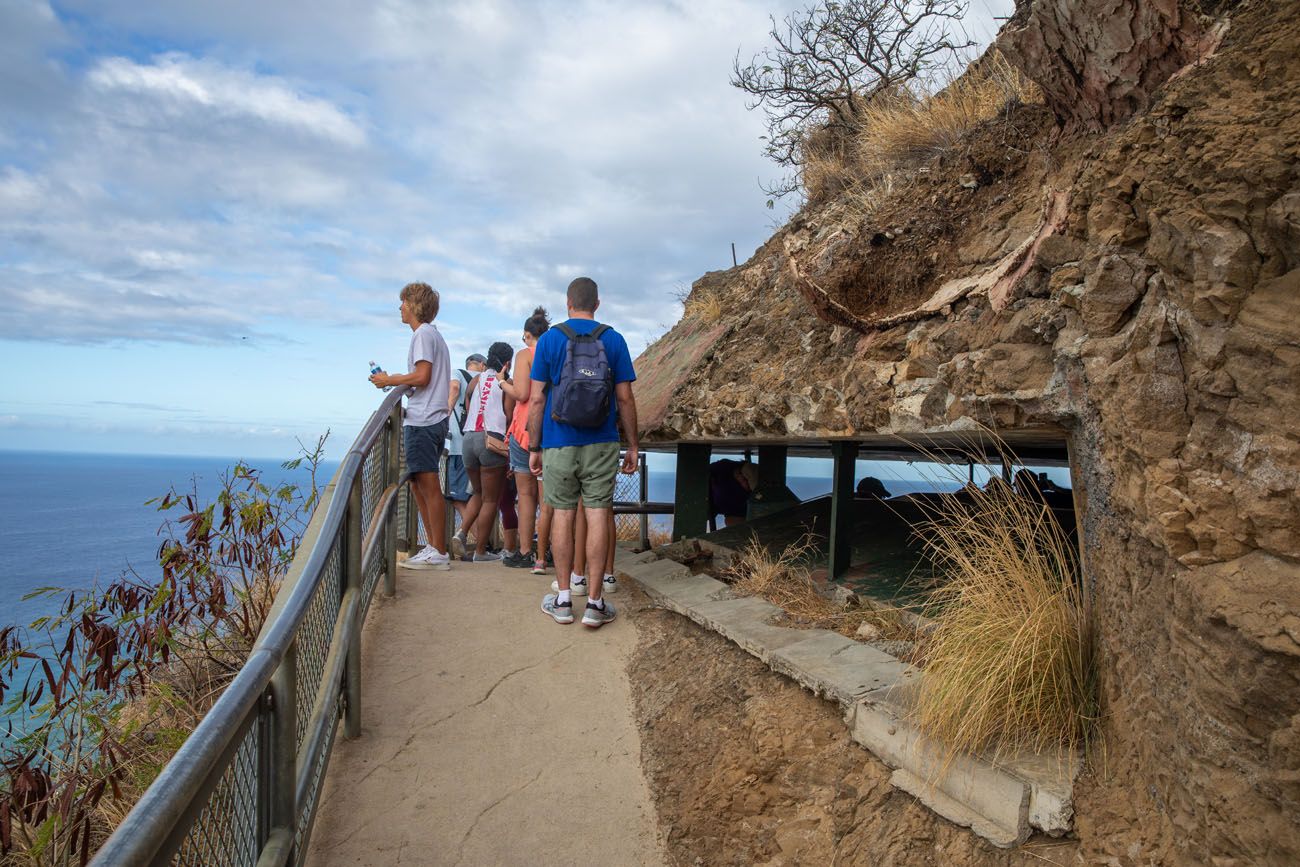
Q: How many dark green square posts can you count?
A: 3